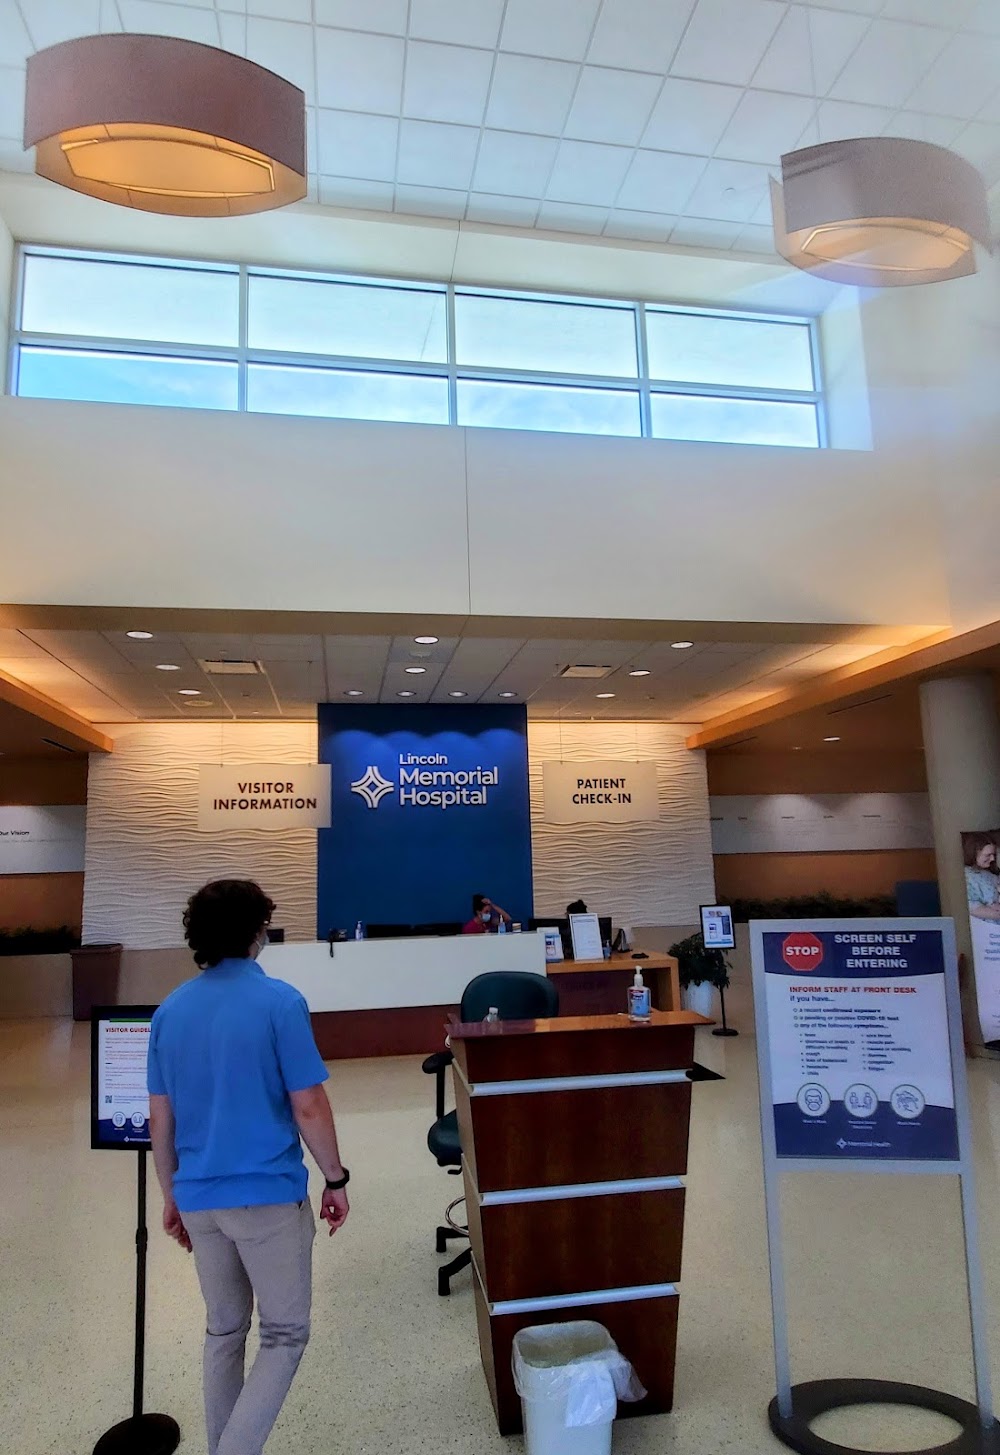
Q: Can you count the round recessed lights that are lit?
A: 13